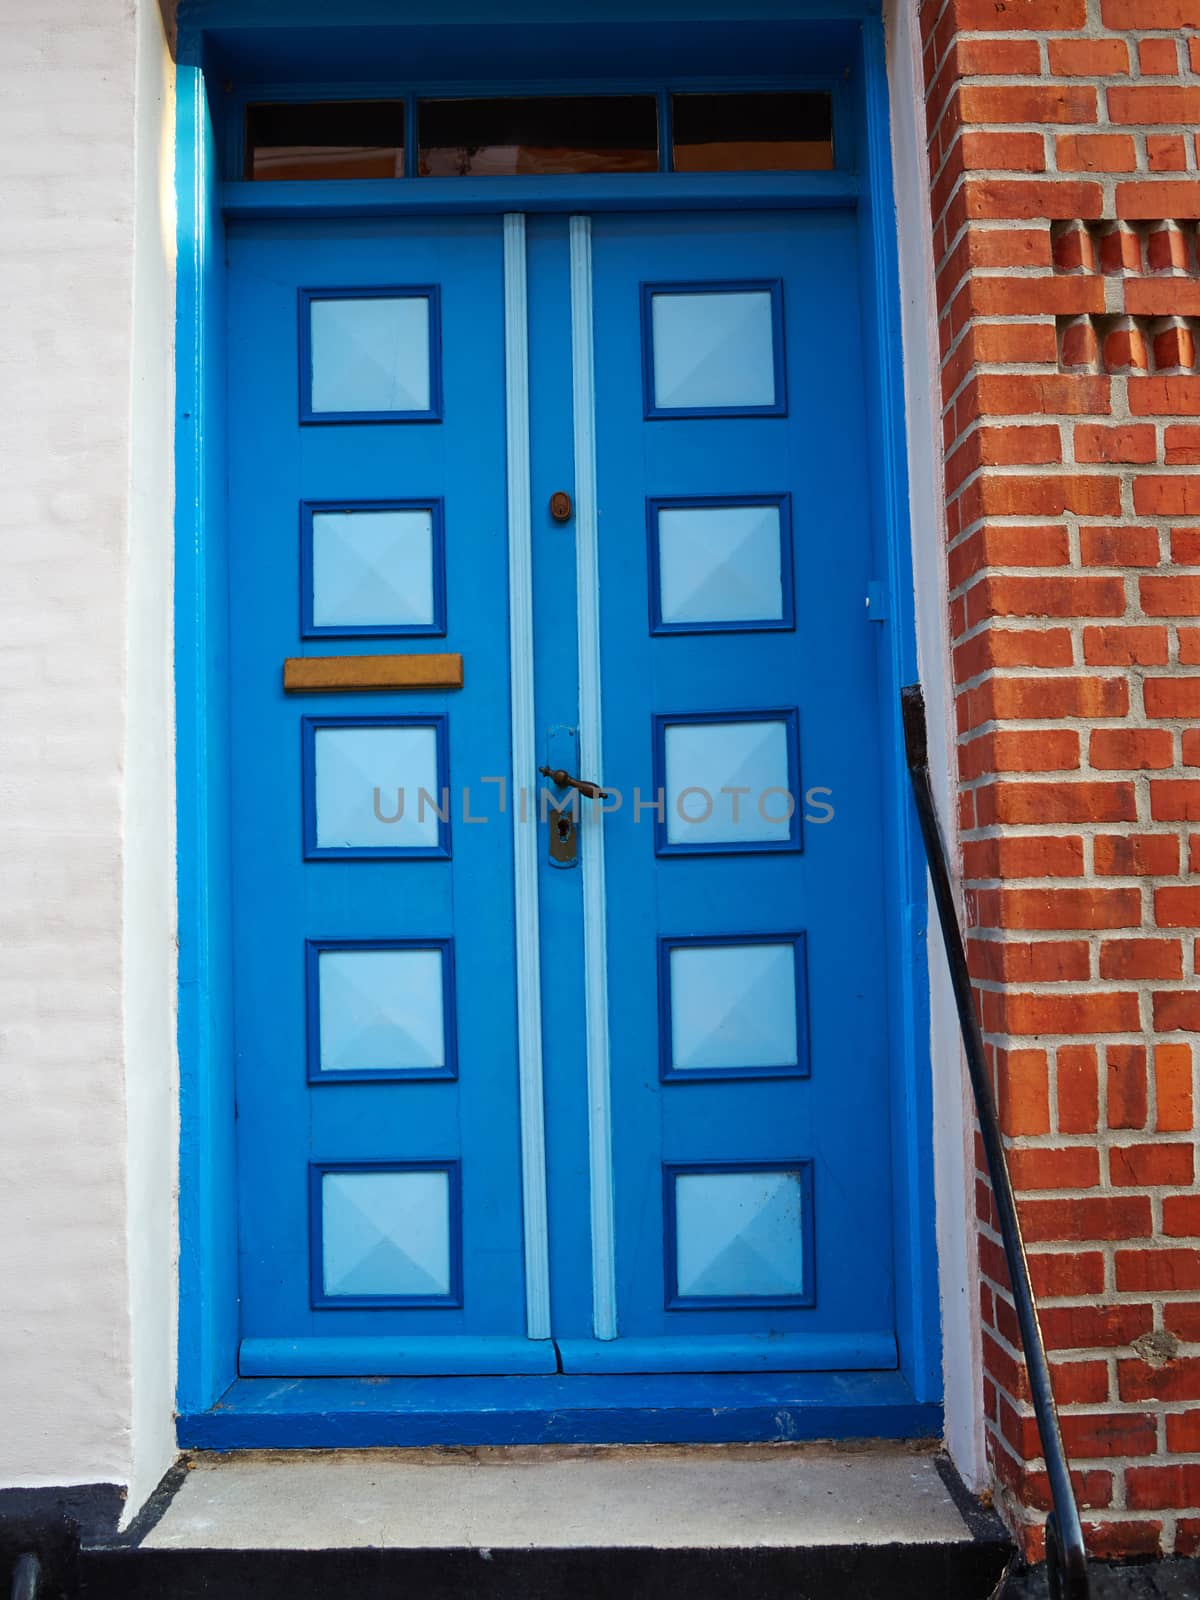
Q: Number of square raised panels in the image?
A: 10